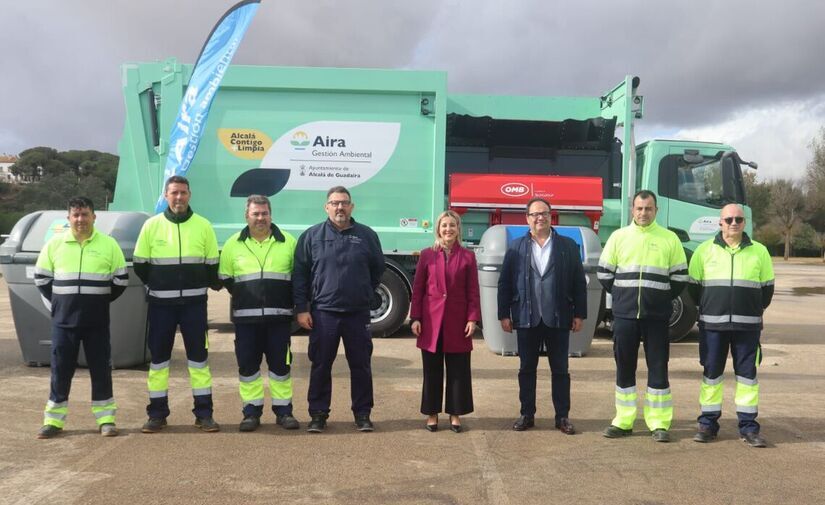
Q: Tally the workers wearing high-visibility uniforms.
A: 5